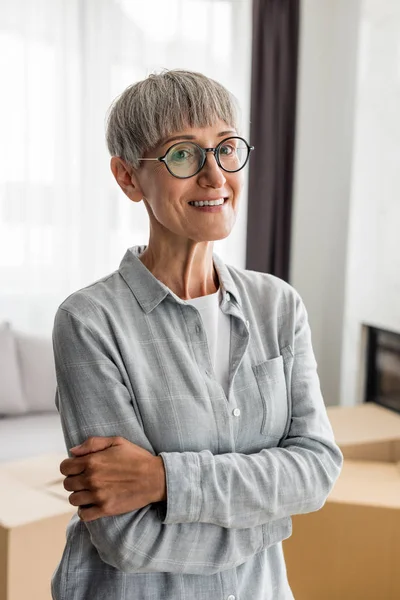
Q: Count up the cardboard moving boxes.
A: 3